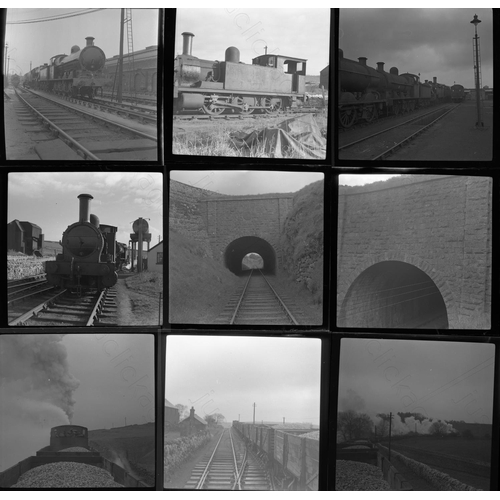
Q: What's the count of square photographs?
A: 9